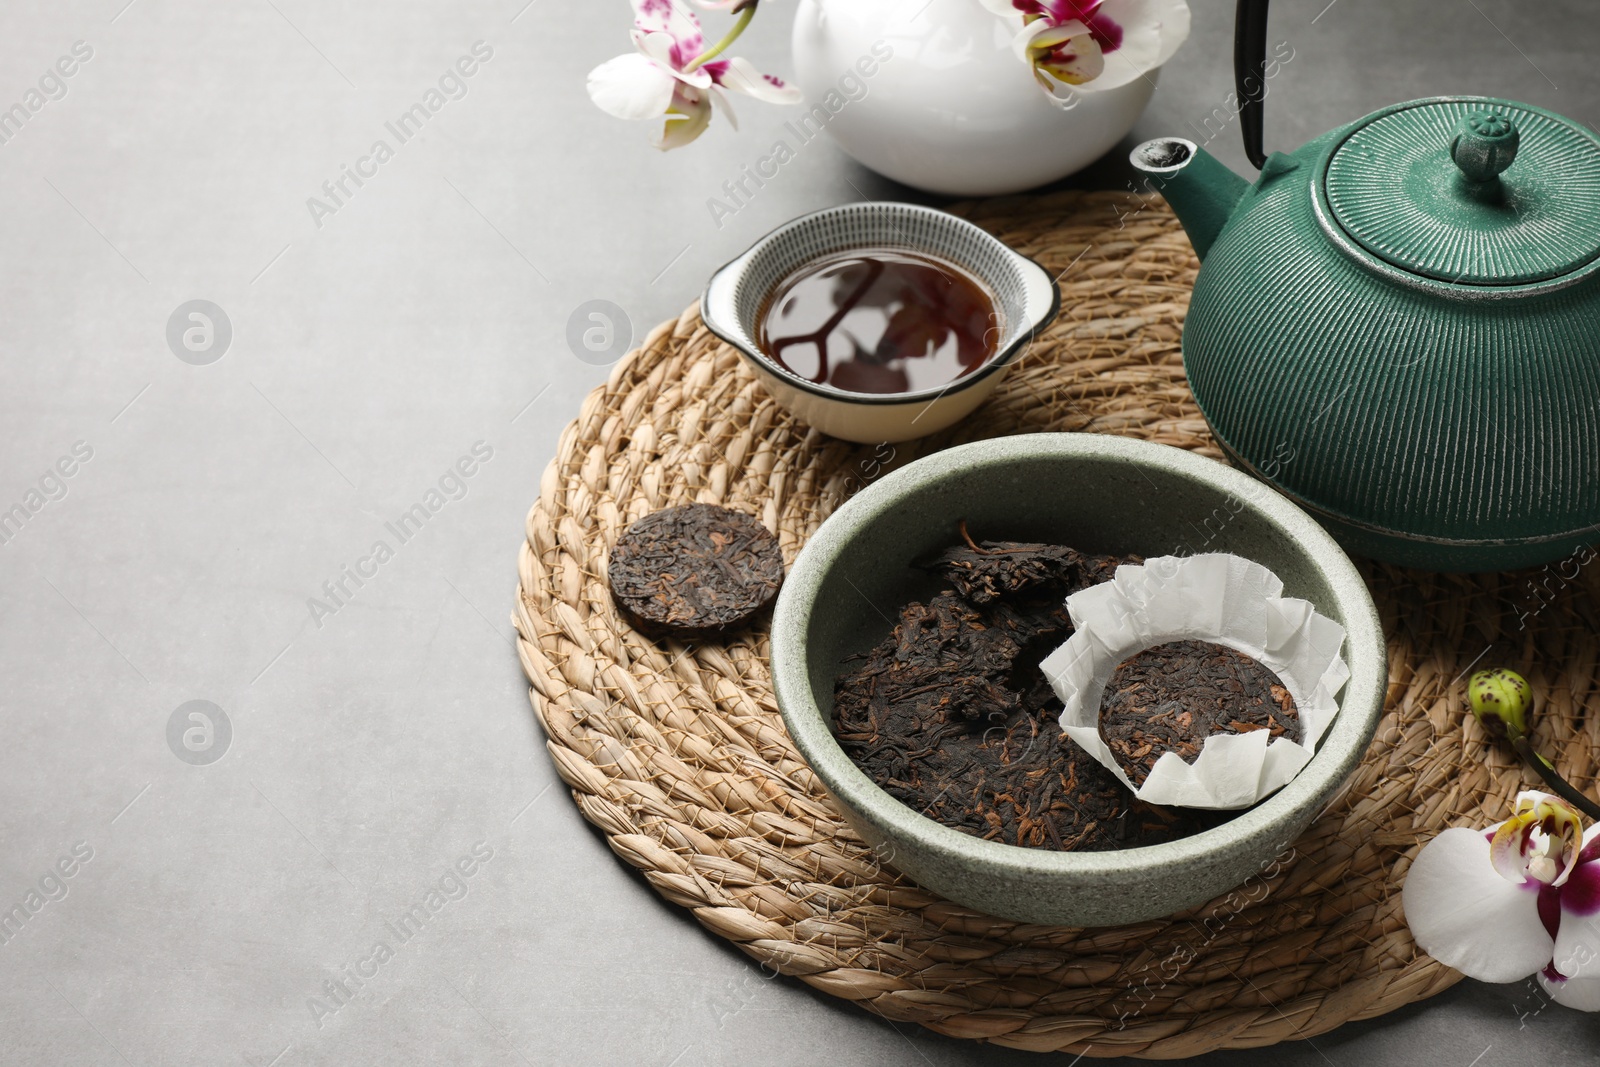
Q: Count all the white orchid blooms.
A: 3